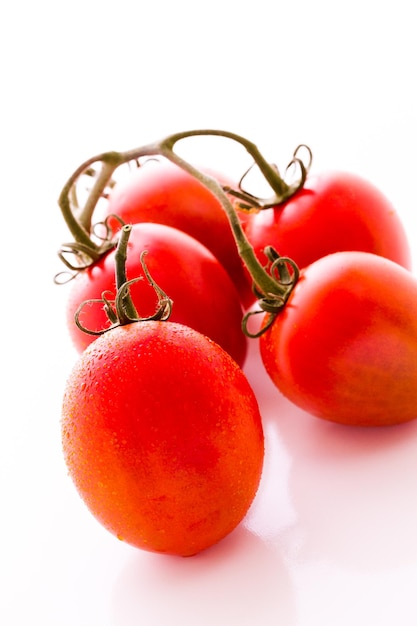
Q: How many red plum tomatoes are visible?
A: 5